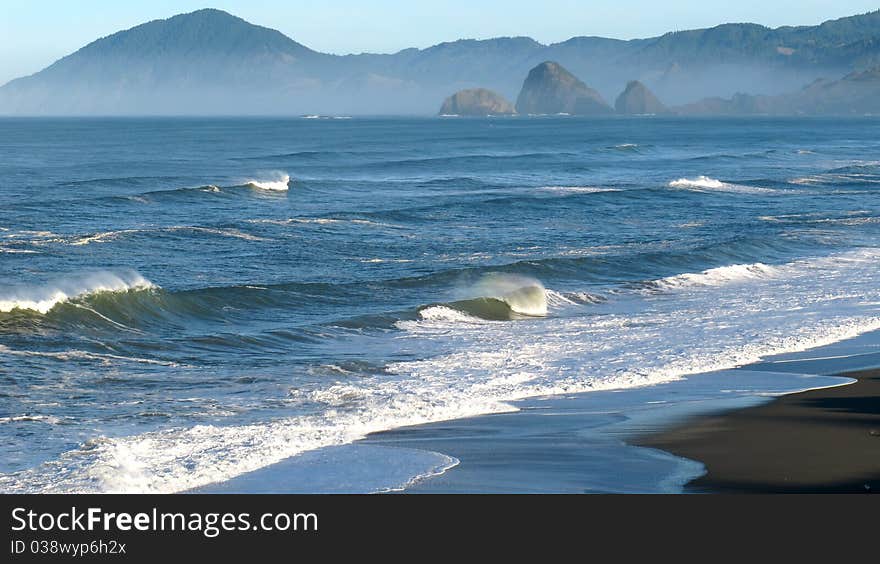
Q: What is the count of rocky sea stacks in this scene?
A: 3